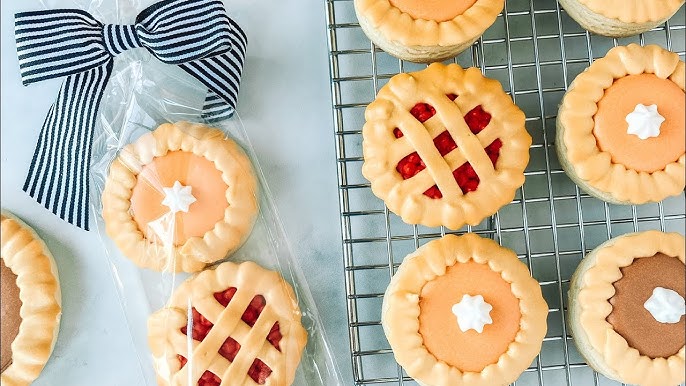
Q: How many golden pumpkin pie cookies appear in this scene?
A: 4